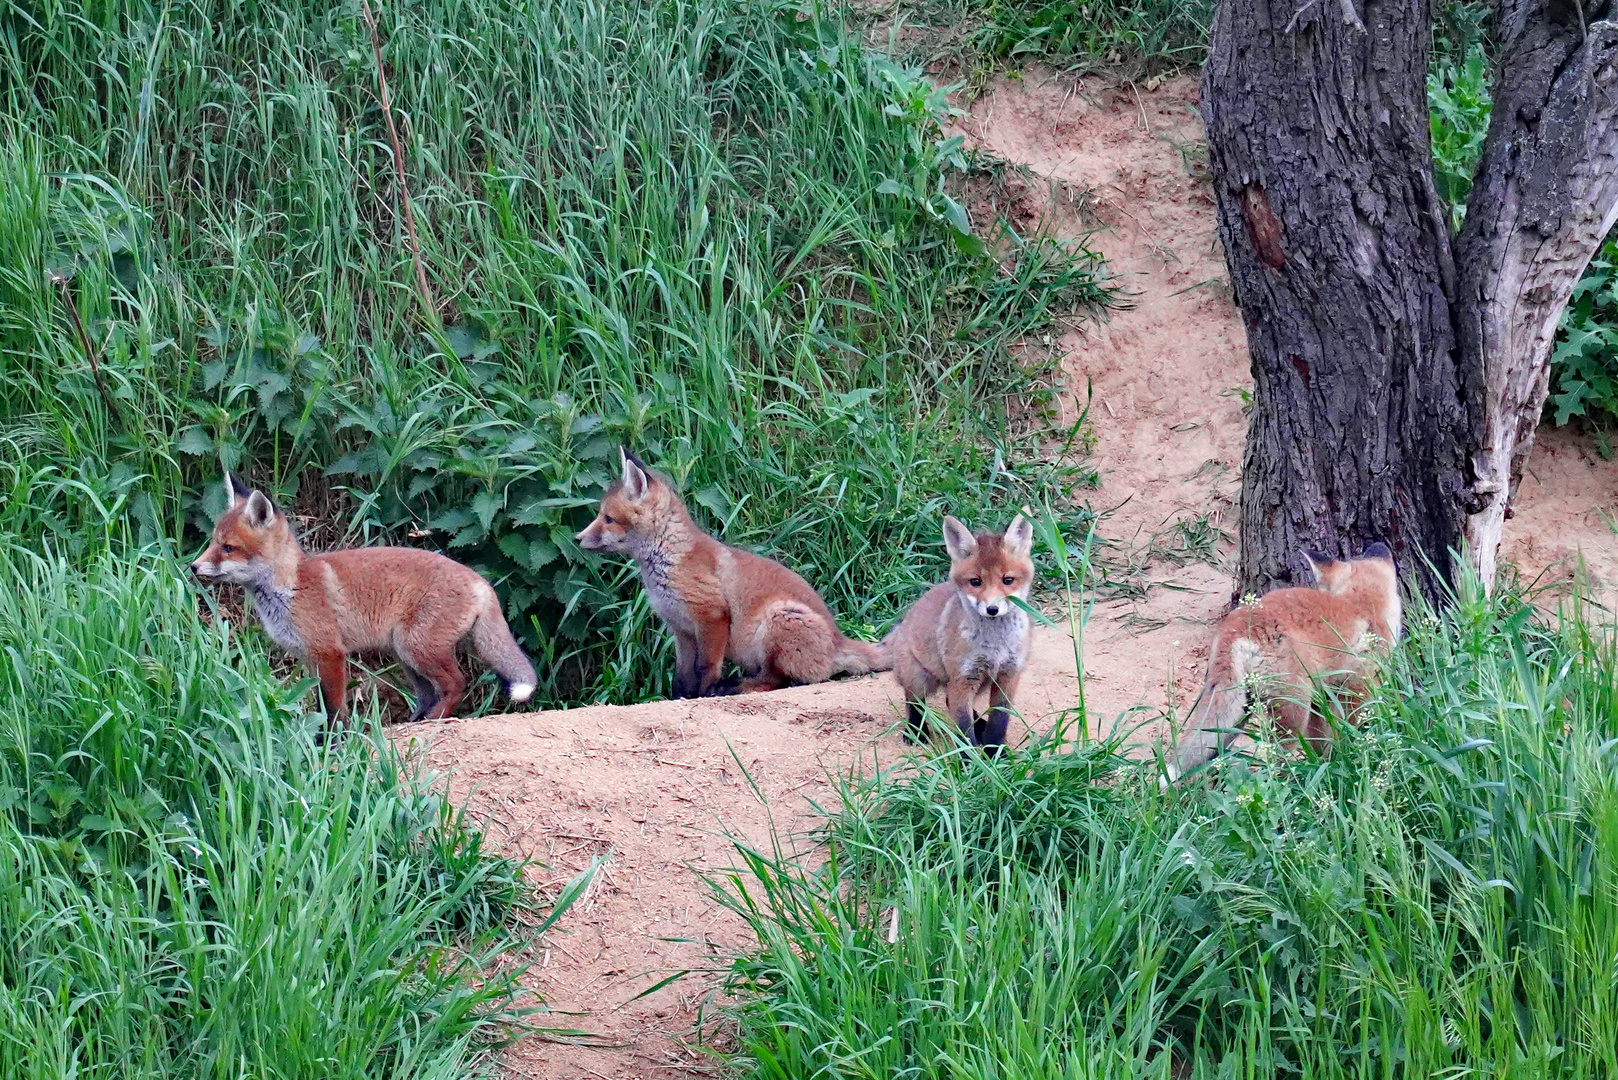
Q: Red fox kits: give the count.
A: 4